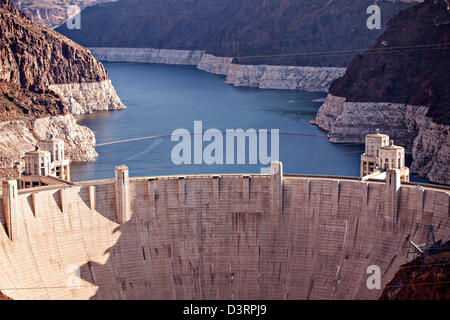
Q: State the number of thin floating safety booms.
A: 1